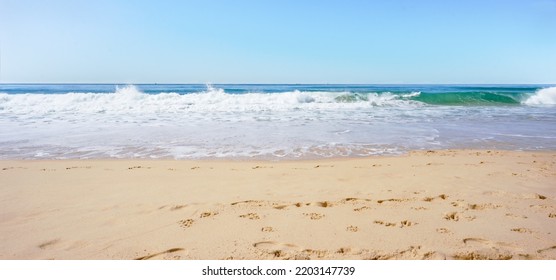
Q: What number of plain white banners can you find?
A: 0